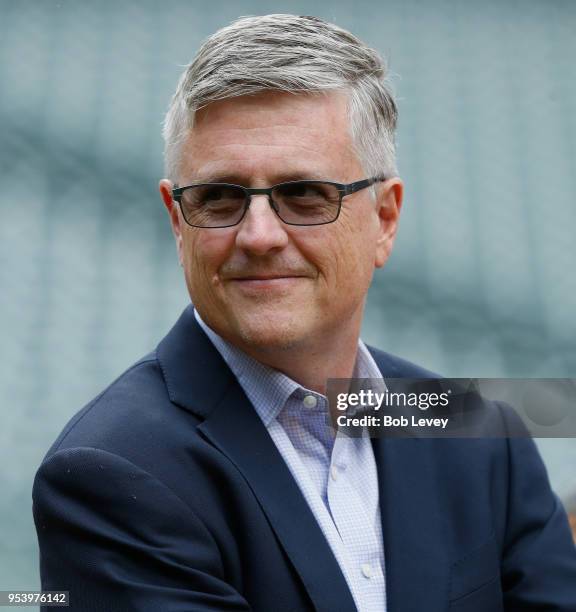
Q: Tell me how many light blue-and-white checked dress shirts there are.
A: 1